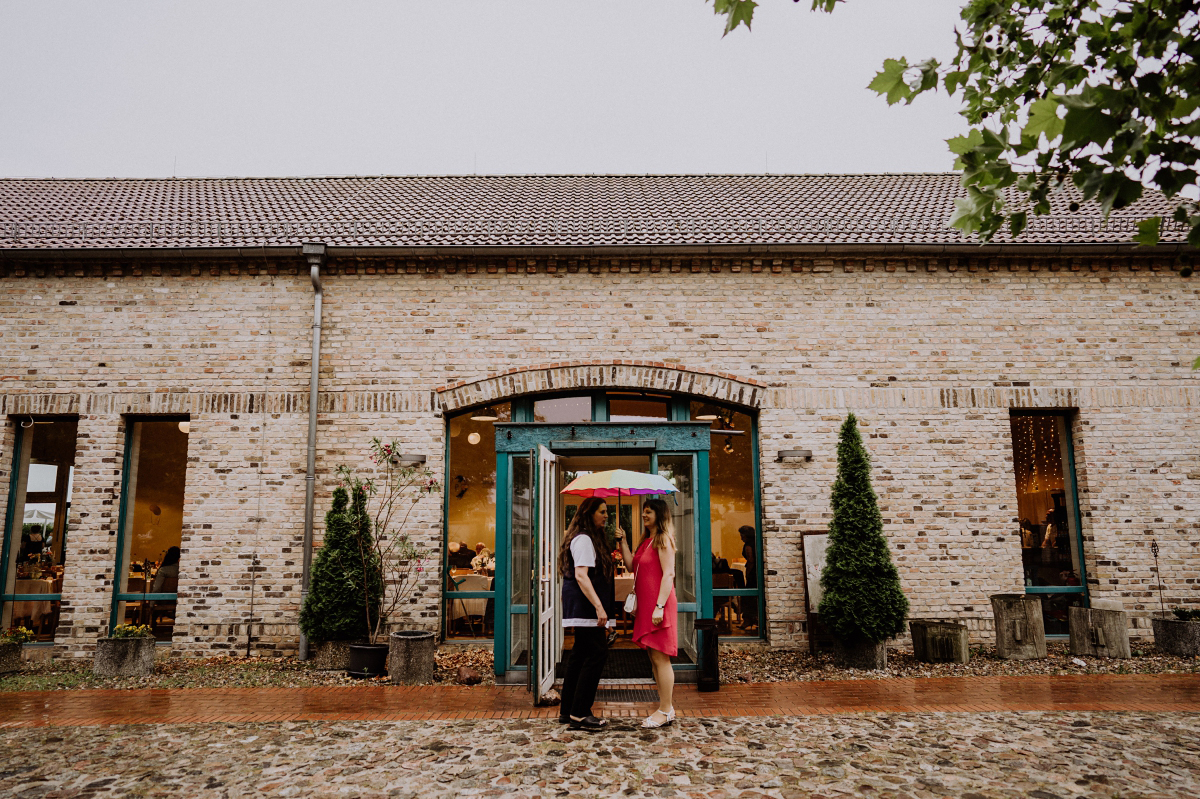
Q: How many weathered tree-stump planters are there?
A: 3